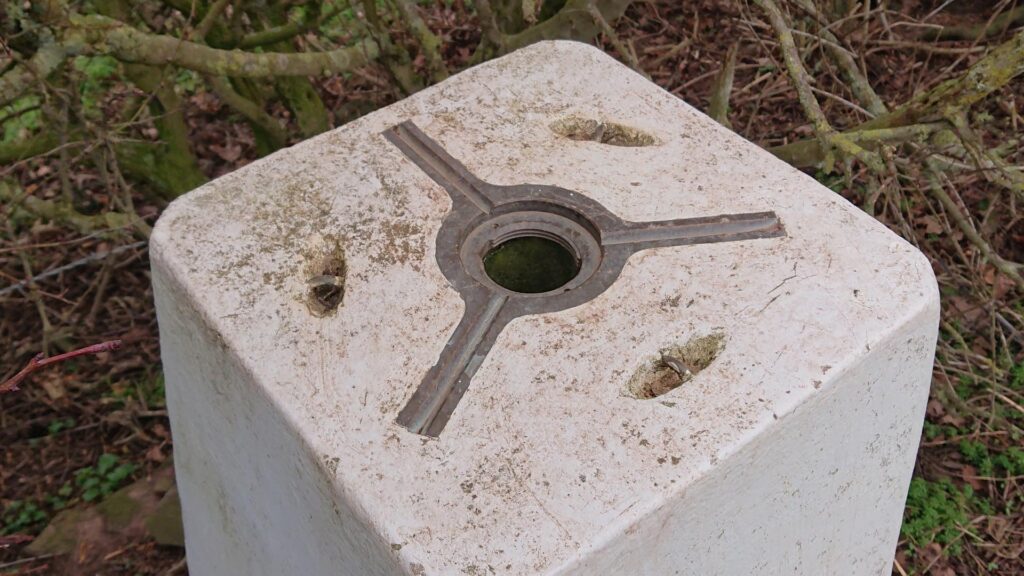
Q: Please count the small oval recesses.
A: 3